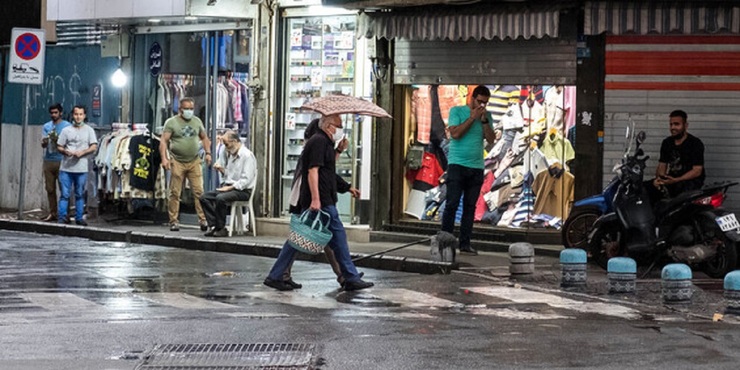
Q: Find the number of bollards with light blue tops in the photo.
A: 4